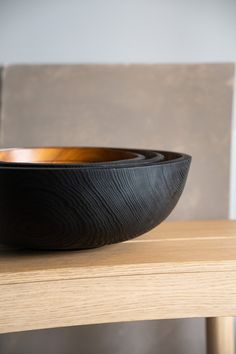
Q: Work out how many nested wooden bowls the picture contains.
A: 3